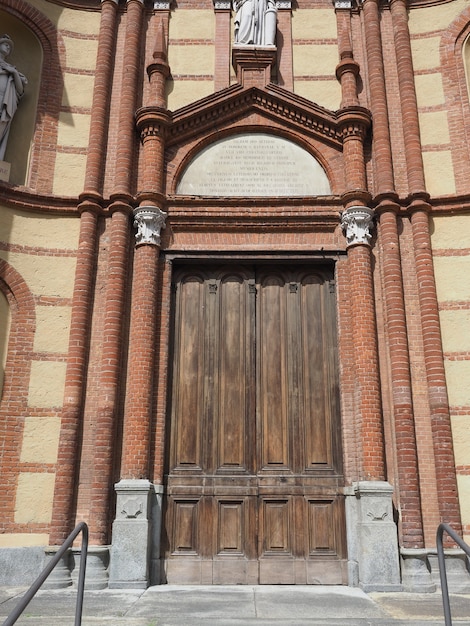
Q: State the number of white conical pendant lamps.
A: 0